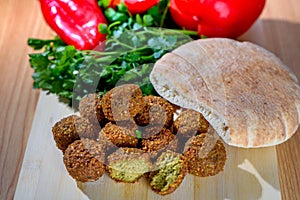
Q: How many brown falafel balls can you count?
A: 11